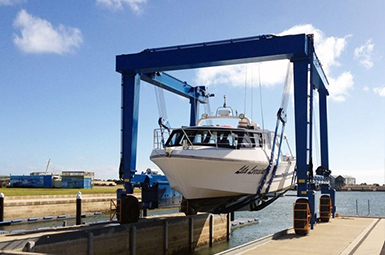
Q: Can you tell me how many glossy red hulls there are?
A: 0